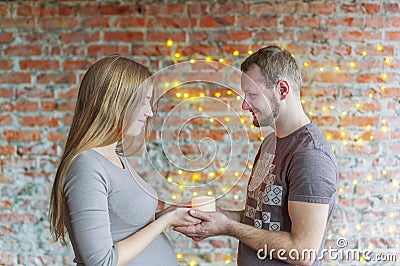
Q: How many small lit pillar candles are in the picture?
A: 1